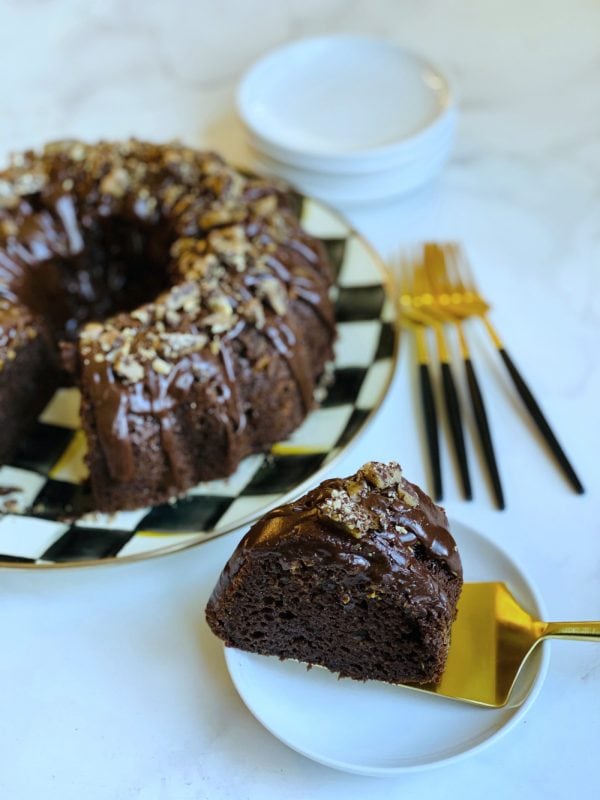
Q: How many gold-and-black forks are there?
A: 4